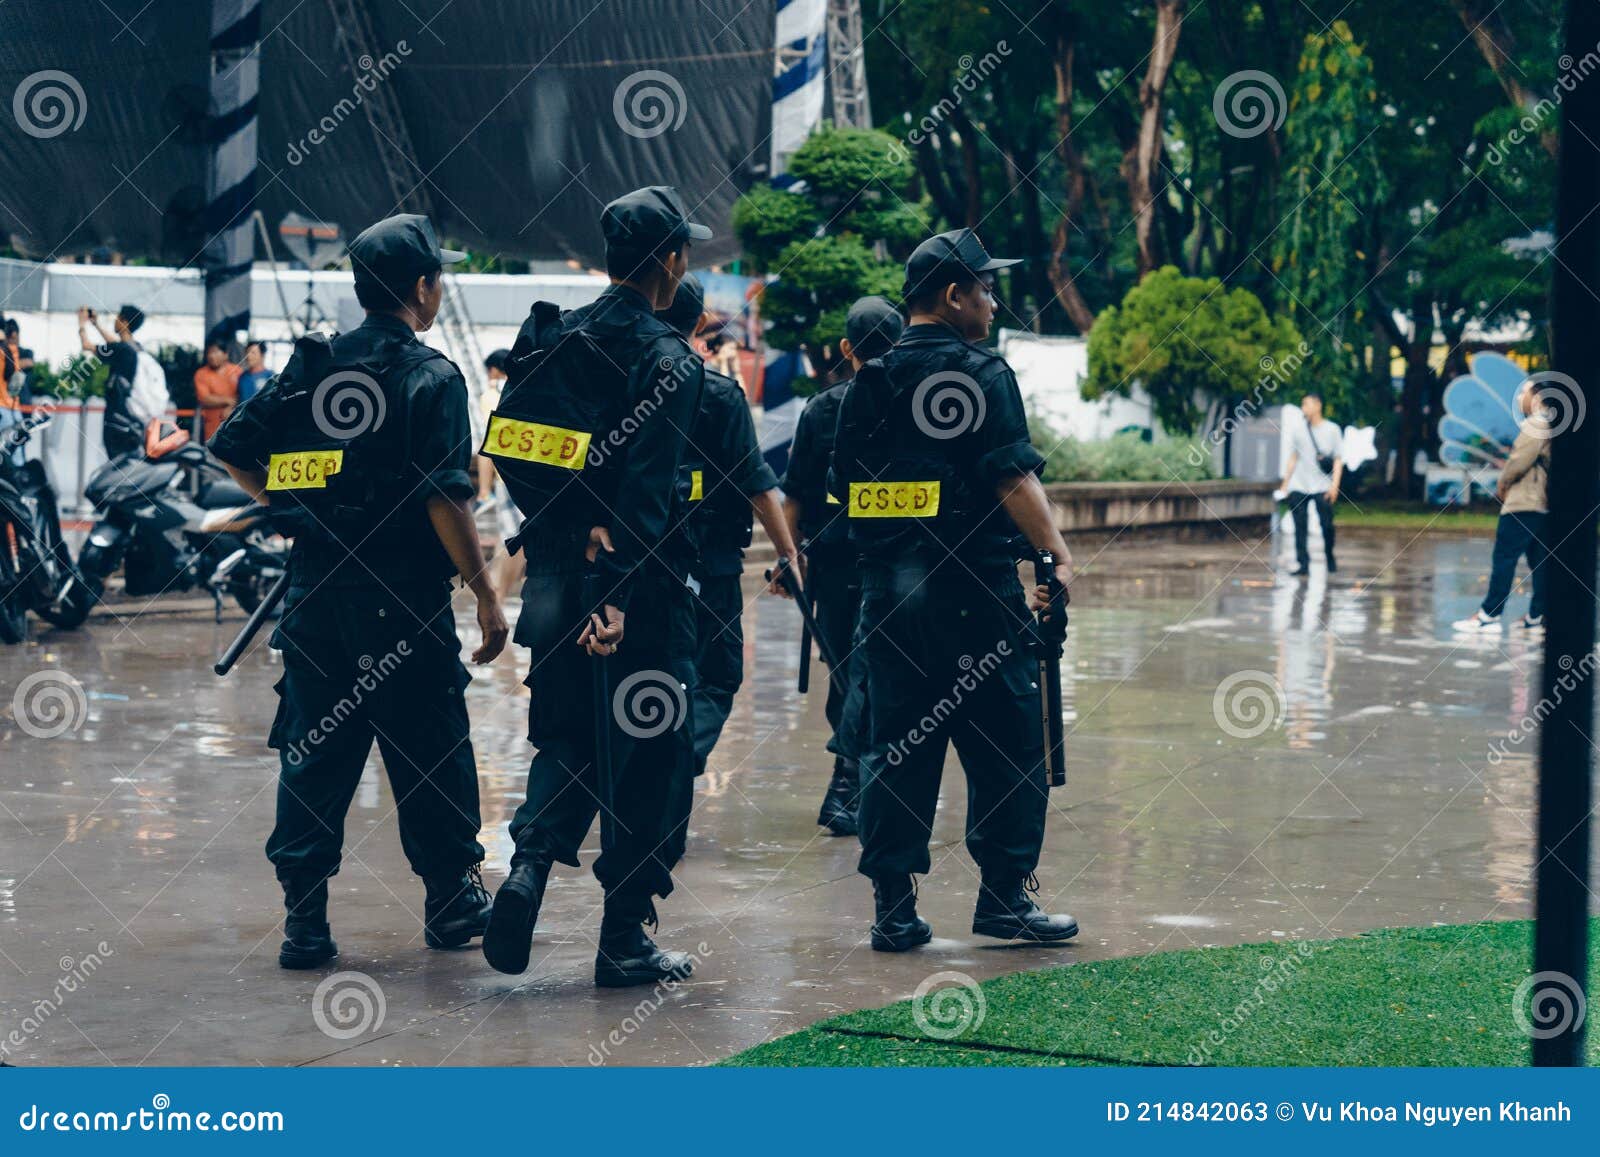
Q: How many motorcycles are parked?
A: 2